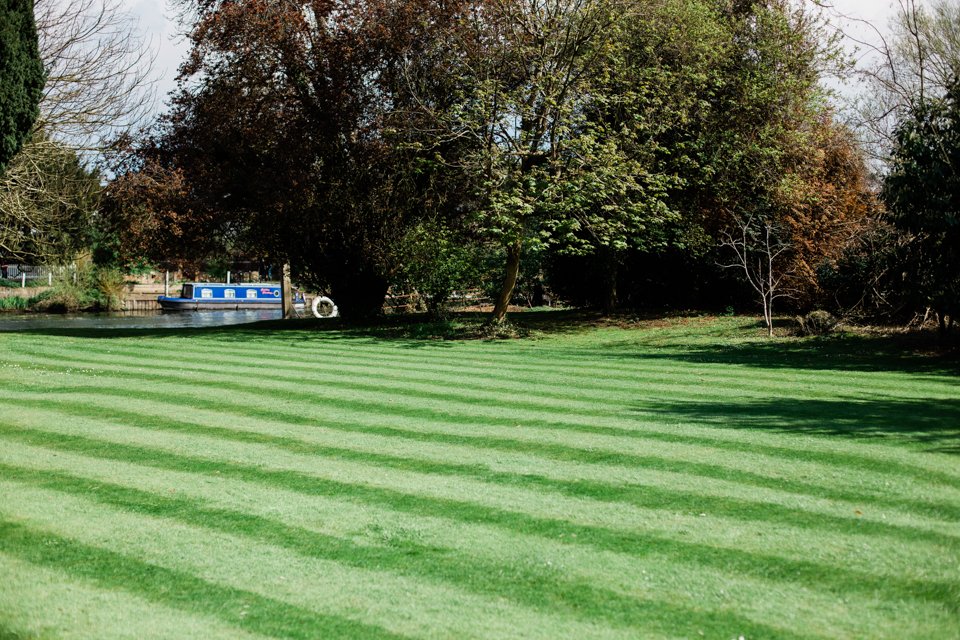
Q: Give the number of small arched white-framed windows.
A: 3